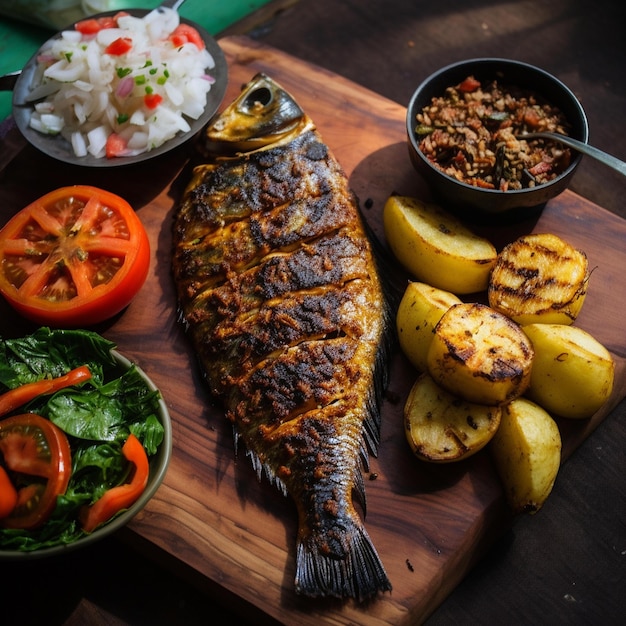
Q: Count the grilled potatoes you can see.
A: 7